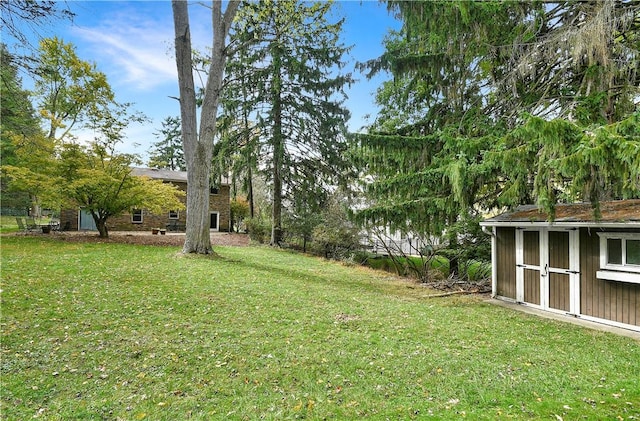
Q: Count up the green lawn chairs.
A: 2